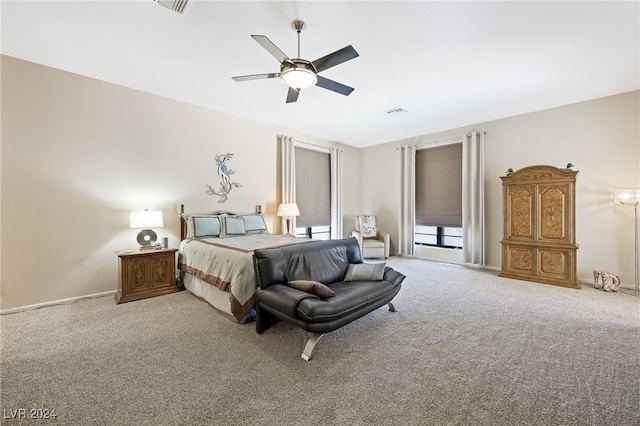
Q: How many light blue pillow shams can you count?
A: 3